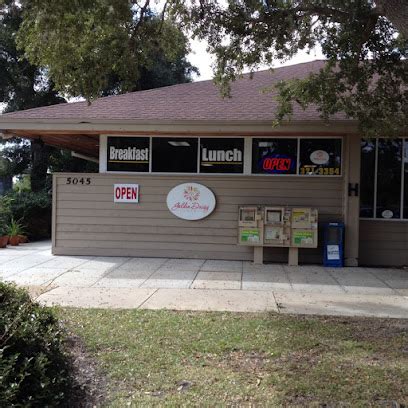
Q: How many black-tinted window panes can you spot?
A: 8